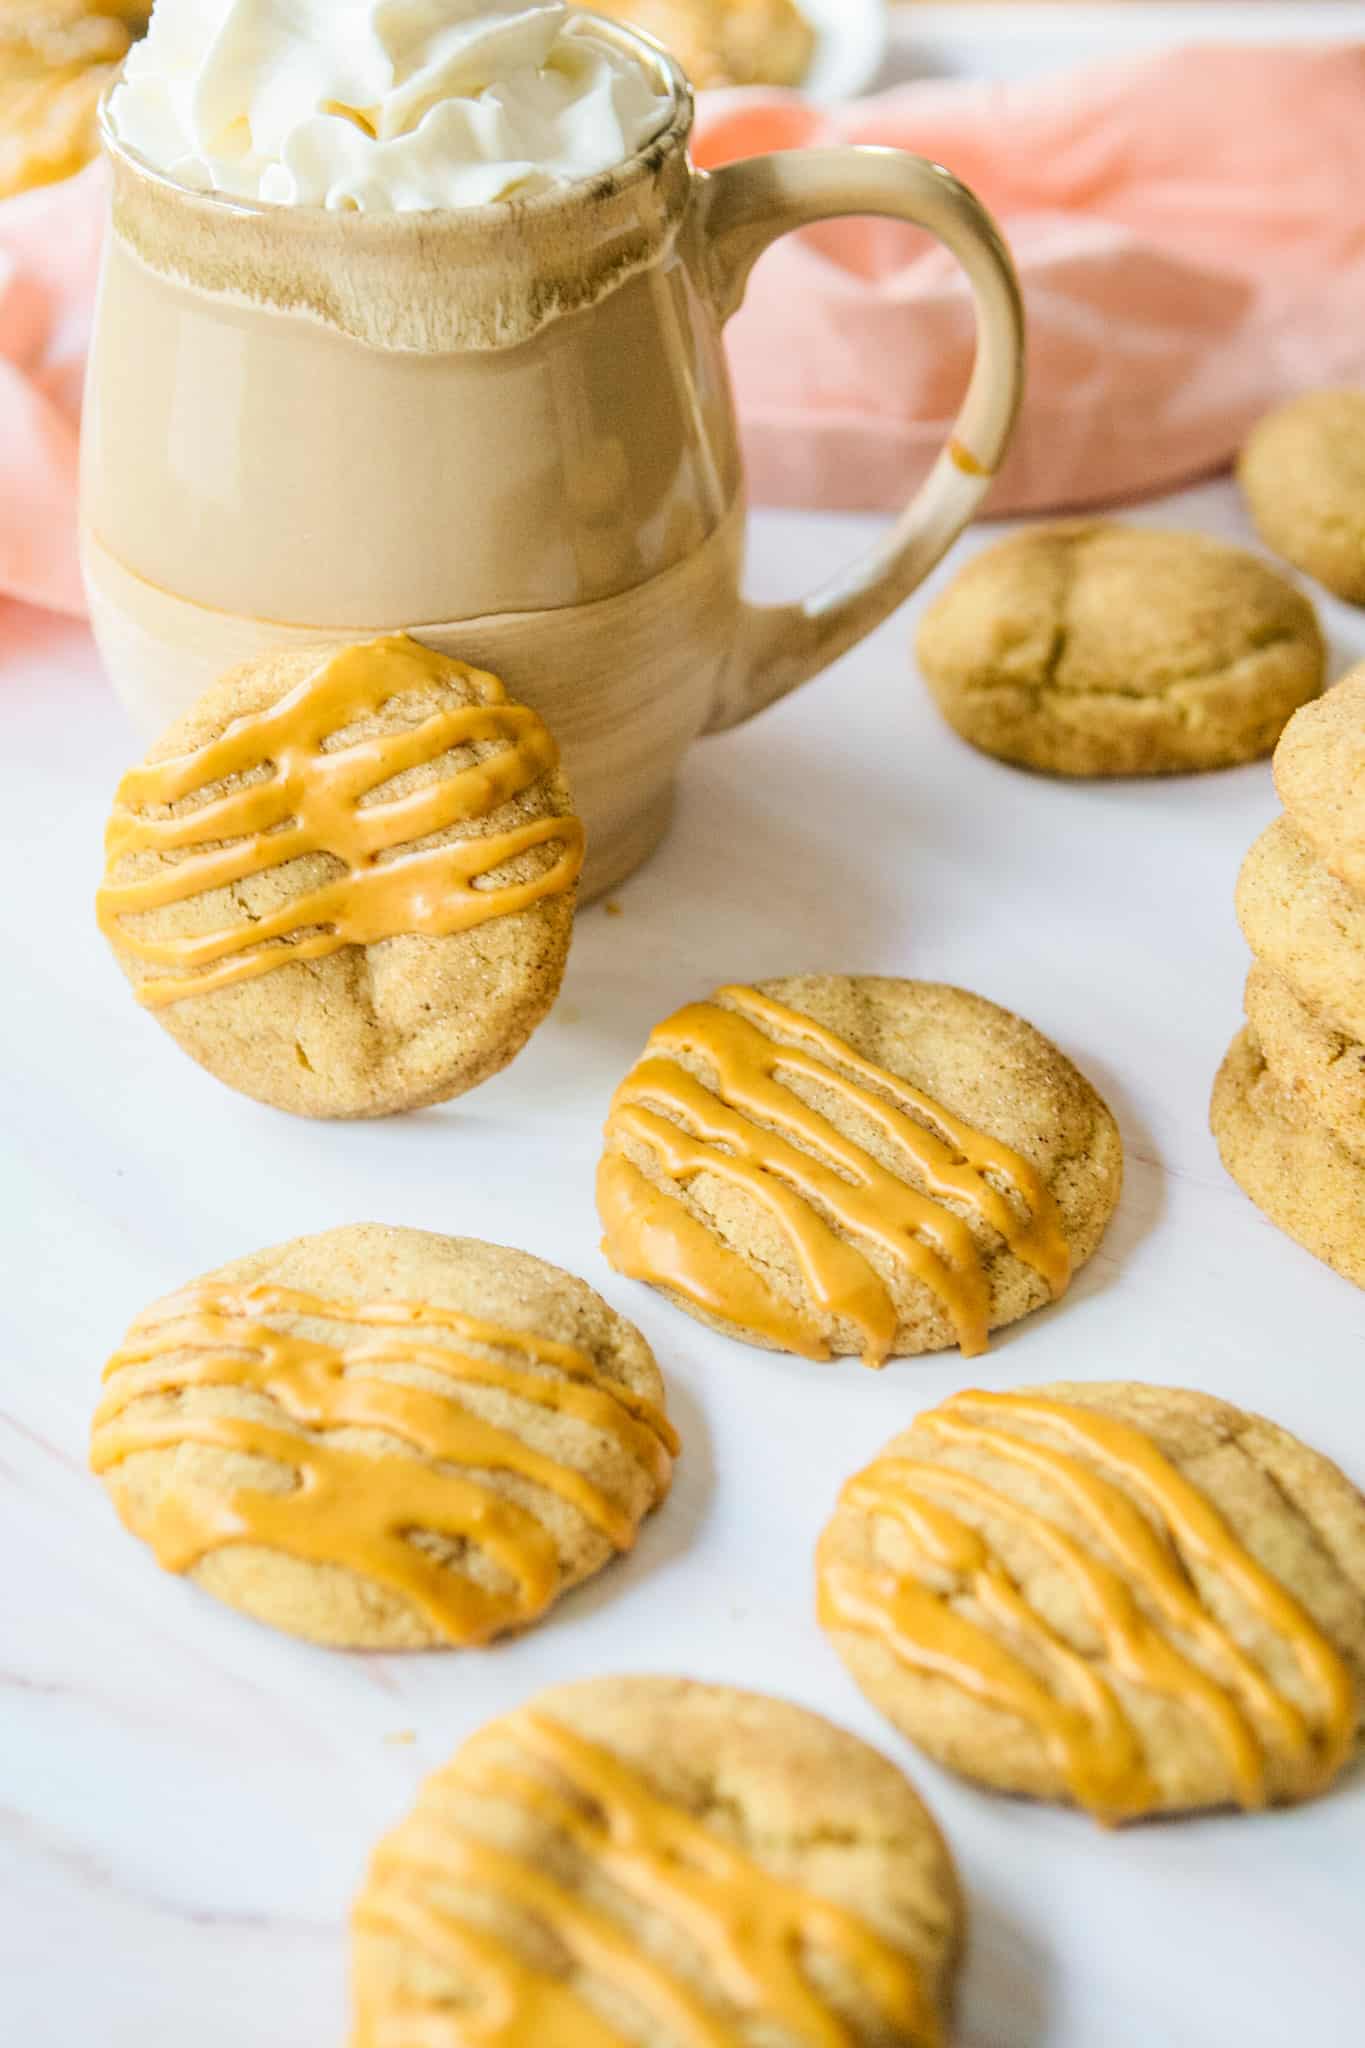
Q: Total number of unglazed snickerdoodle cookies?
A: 6